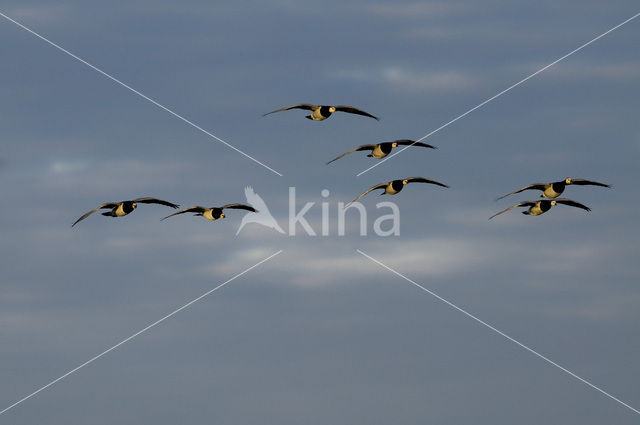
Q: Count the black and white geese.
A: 7